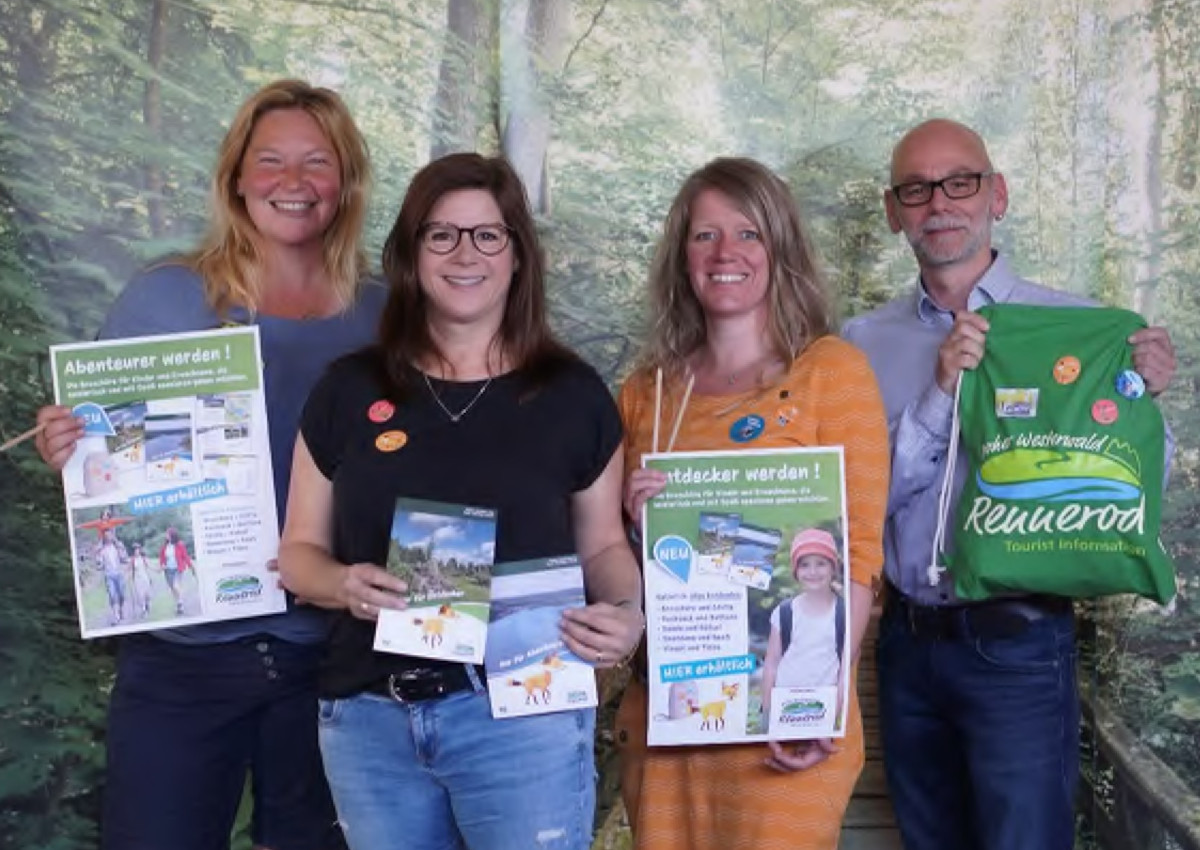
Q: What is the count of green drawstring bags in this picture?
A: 1